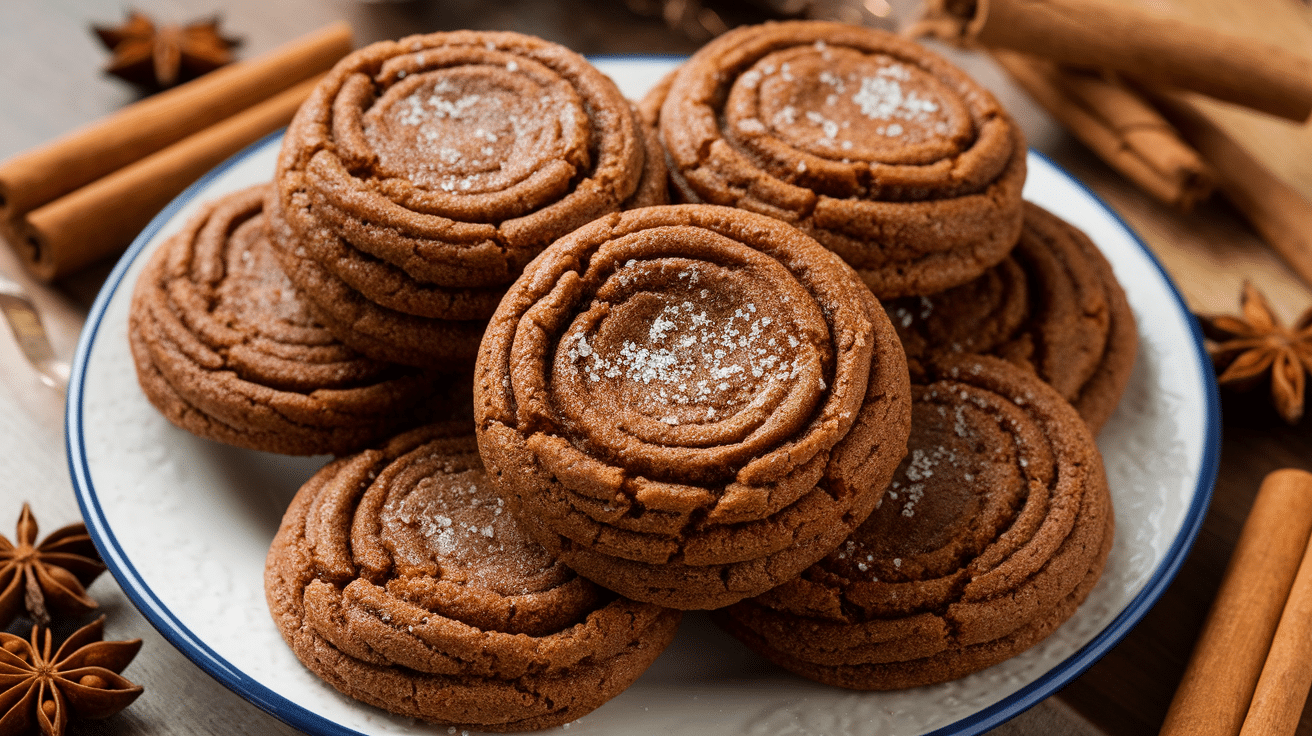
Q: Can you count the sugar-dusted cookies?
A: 7